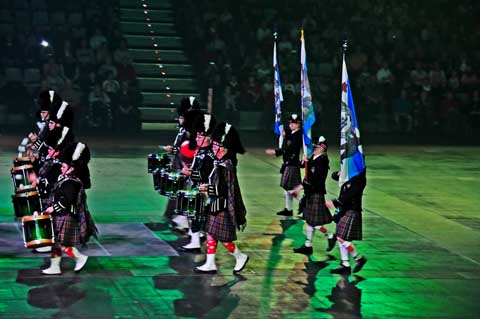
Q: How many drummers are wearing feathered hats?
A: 7